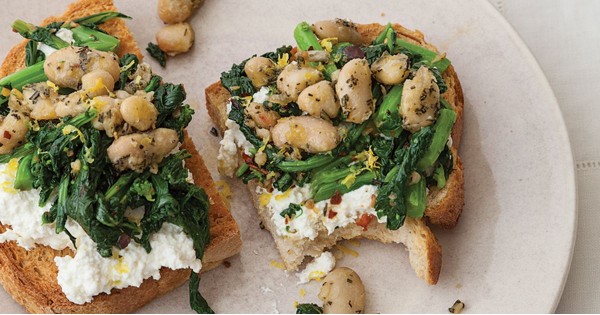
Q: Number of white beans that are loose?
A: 3